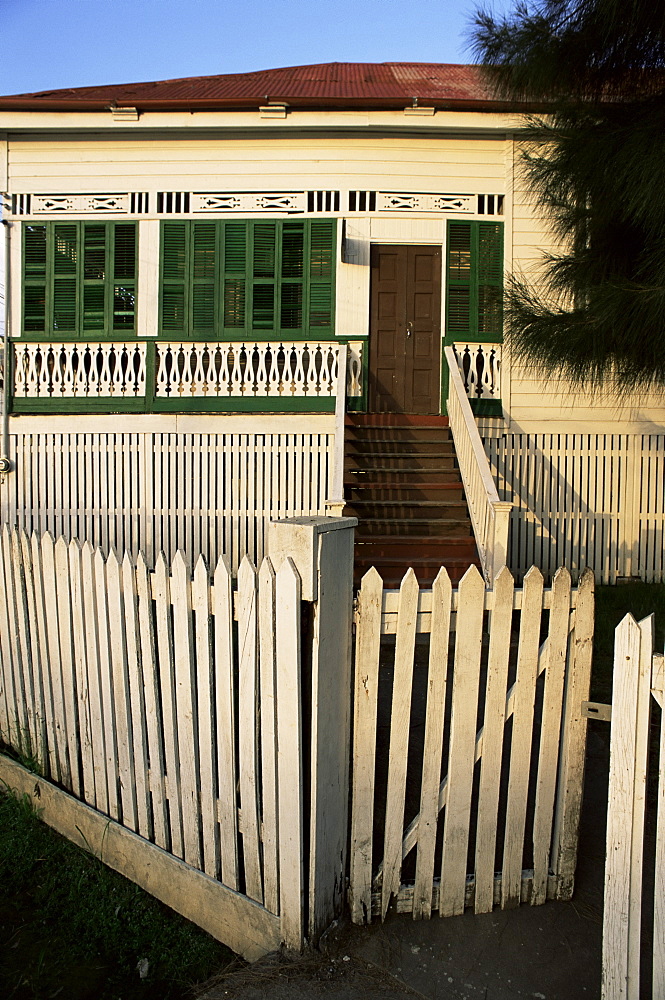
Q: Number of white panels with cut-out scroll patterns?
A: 3